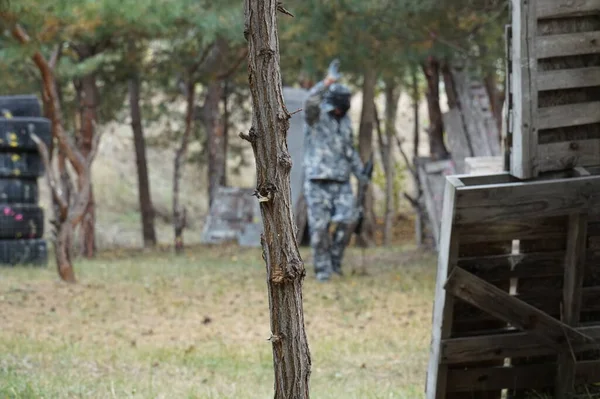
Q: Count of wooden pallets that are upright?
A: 2